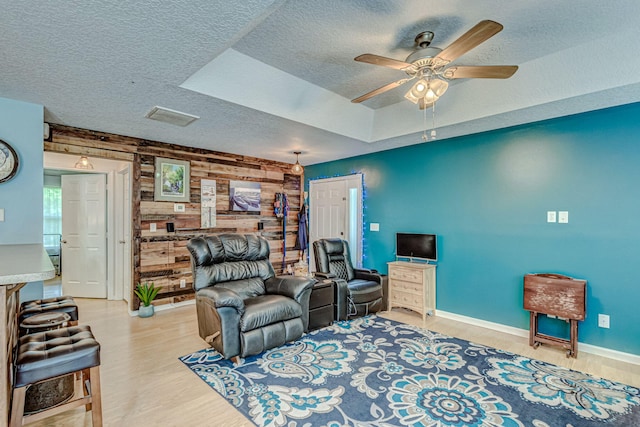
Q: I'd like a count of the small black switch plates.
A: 2